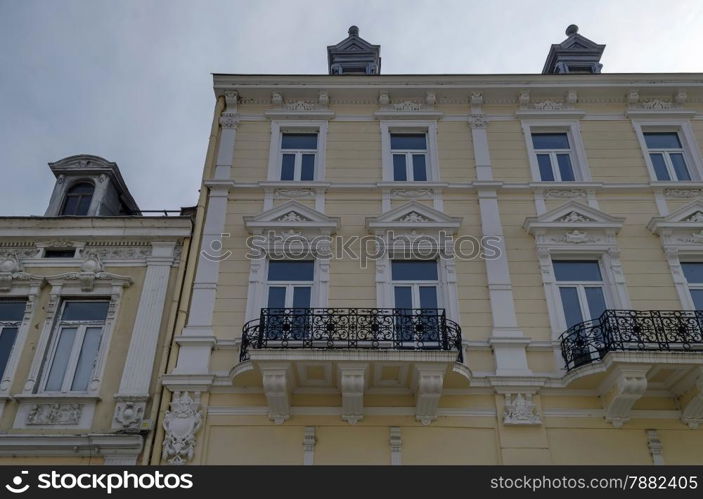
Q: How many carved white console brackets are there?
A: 5